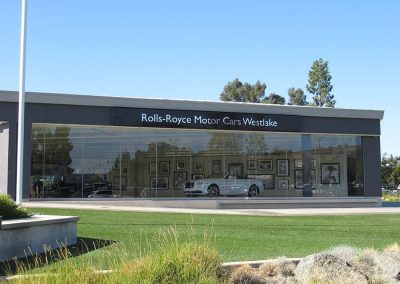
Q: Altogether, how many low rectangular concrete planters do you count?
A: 1